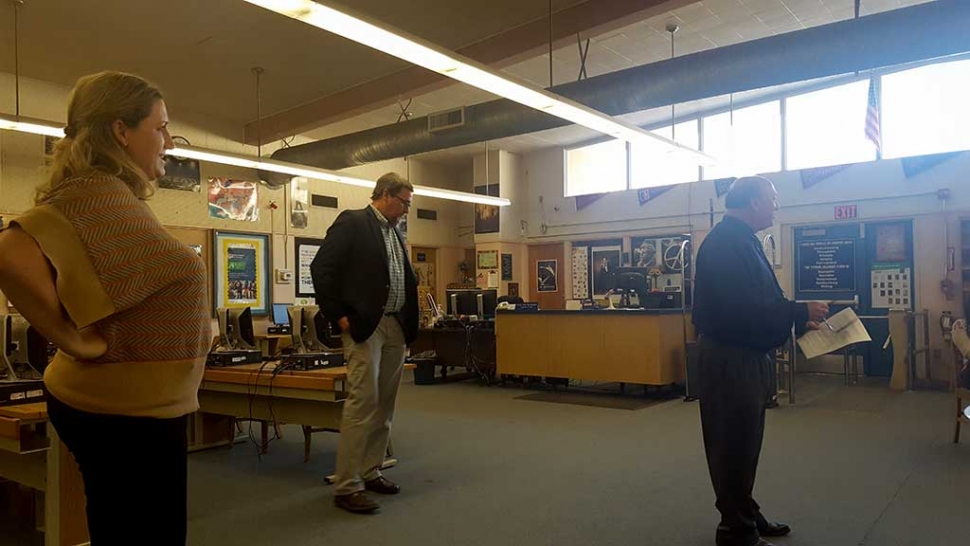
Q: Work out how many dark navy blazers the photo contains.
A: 1